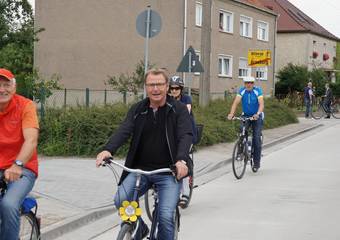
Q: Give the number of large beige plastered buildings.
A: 2